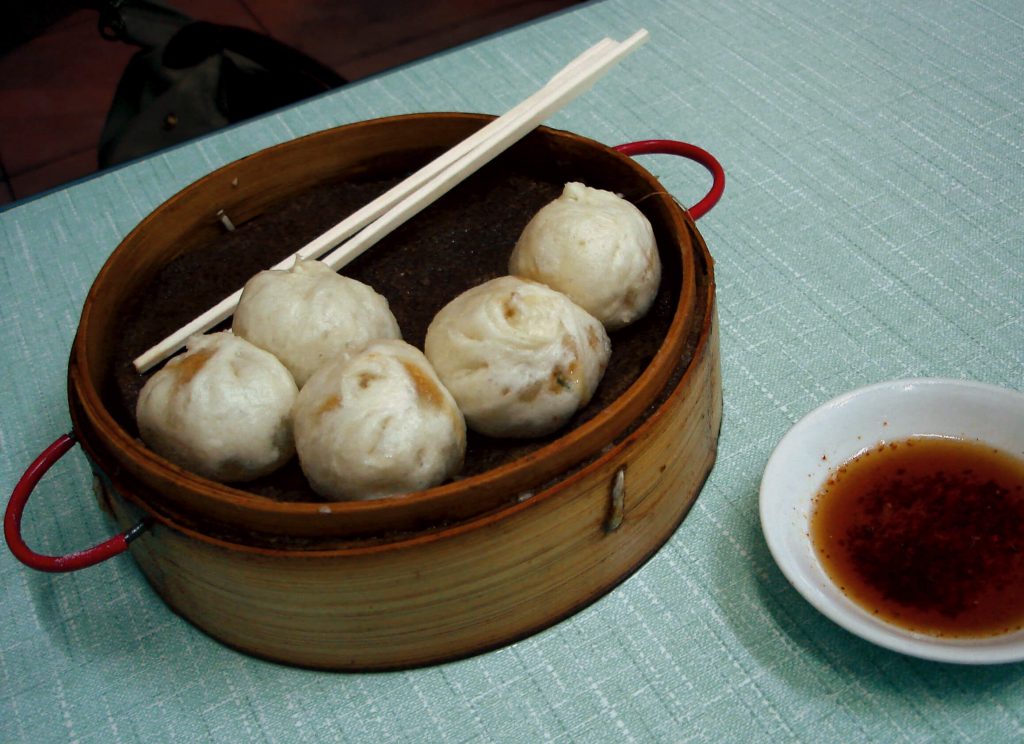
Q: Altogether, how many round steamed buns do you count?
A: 5